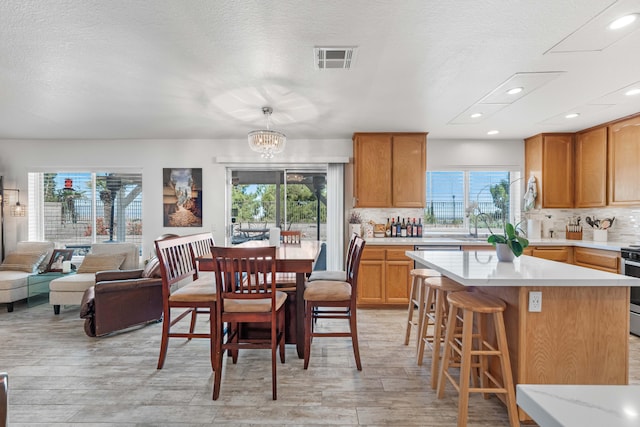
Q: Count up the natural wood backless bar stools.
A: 3